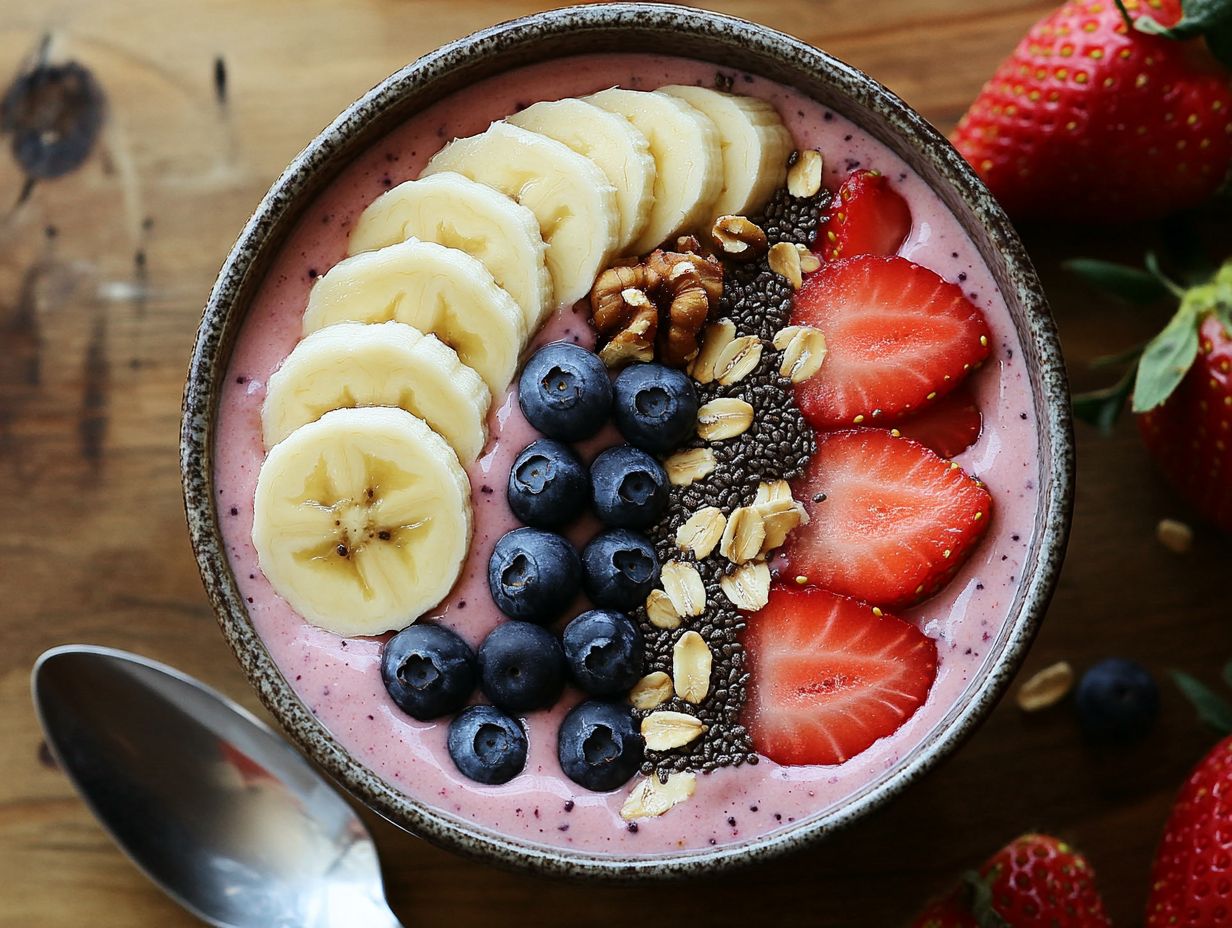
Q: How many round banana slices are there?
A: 8